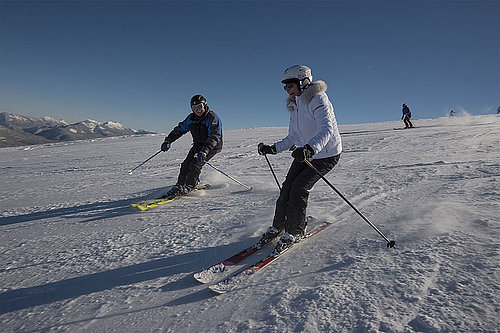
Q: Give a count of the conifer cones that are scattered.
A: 0